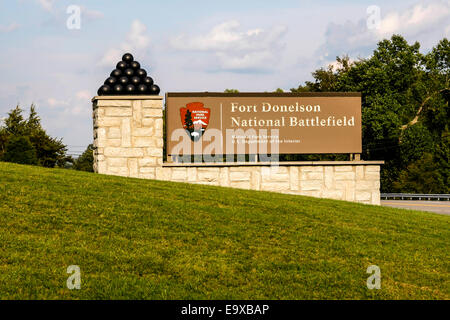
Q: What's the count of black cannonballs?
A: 15